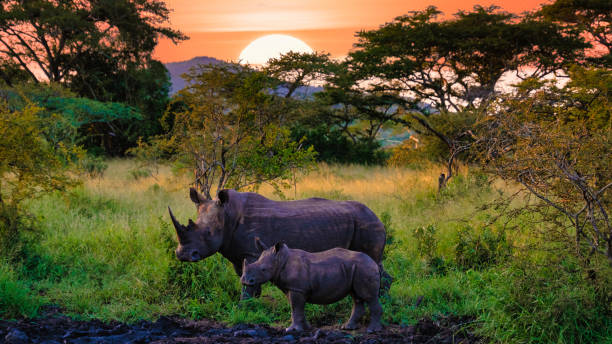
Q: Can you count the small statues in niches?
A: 0